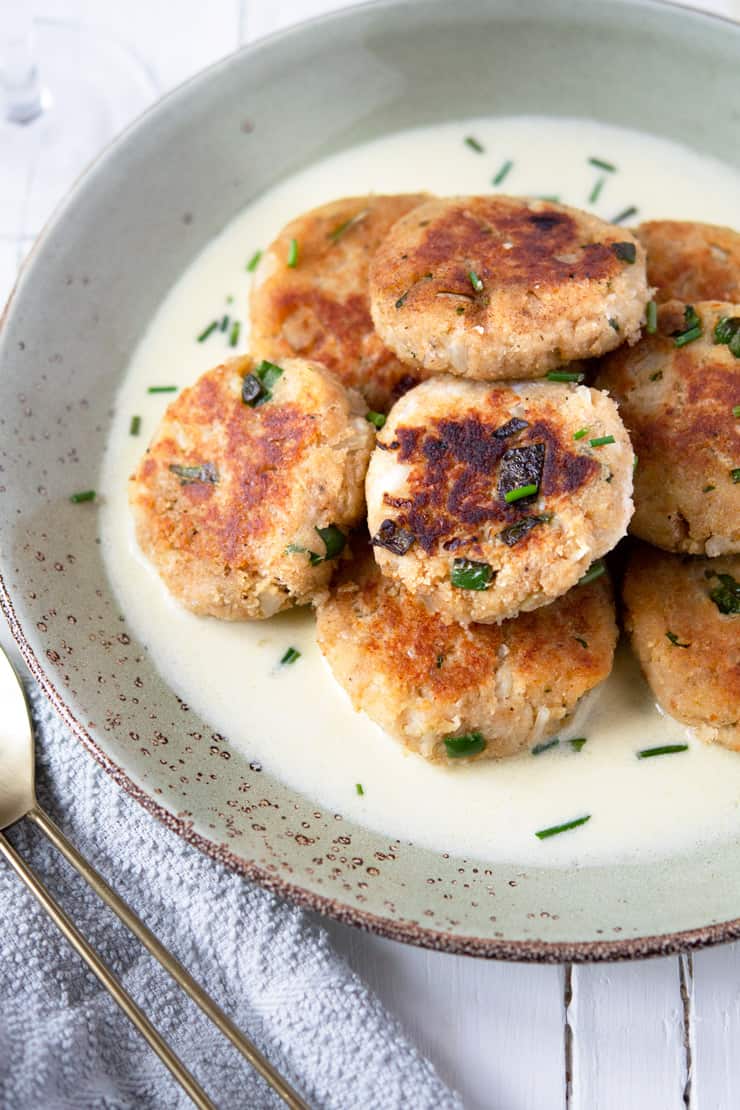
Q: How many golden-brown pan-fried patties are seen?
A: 8